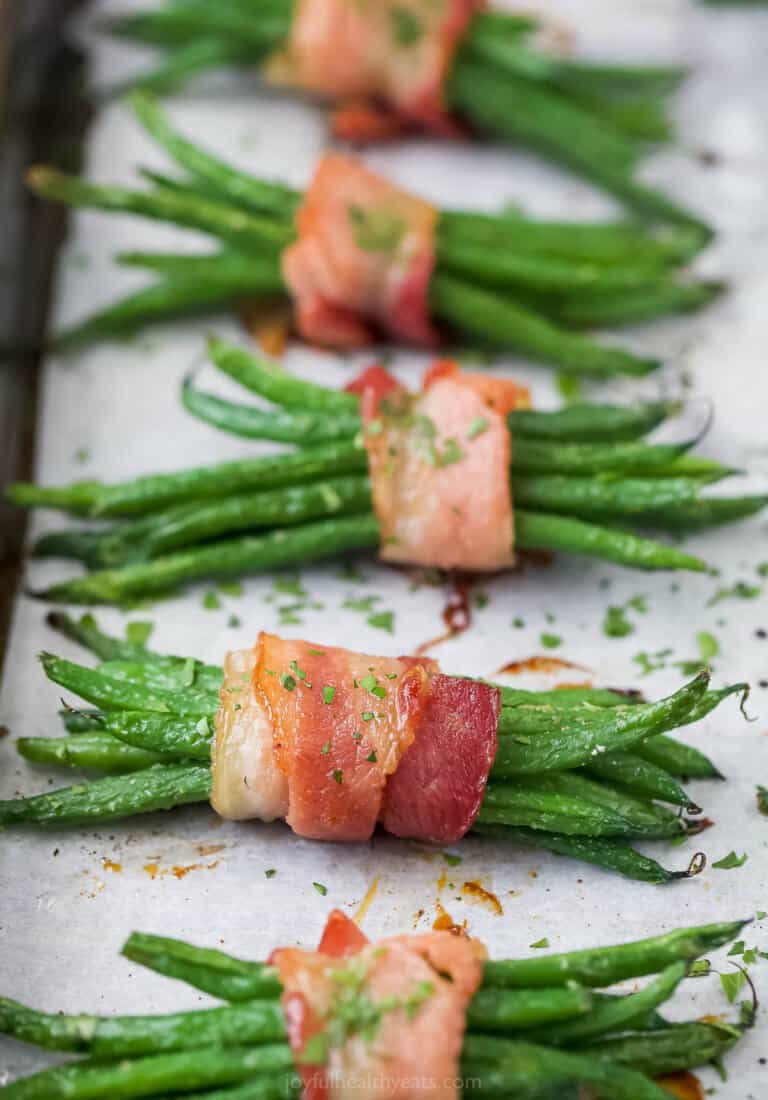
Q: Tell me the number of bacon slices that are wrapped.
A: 5